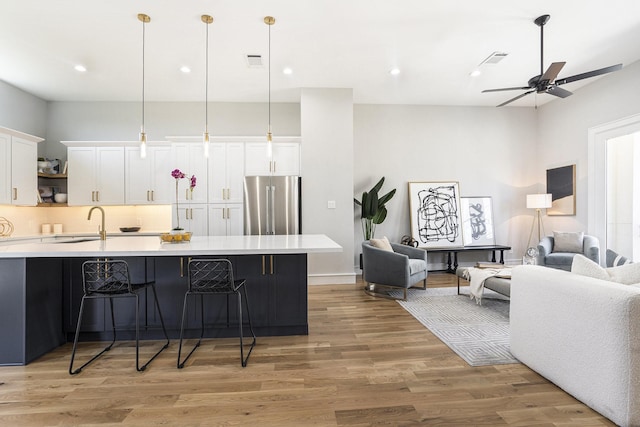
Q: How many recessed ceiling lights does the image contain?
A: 5